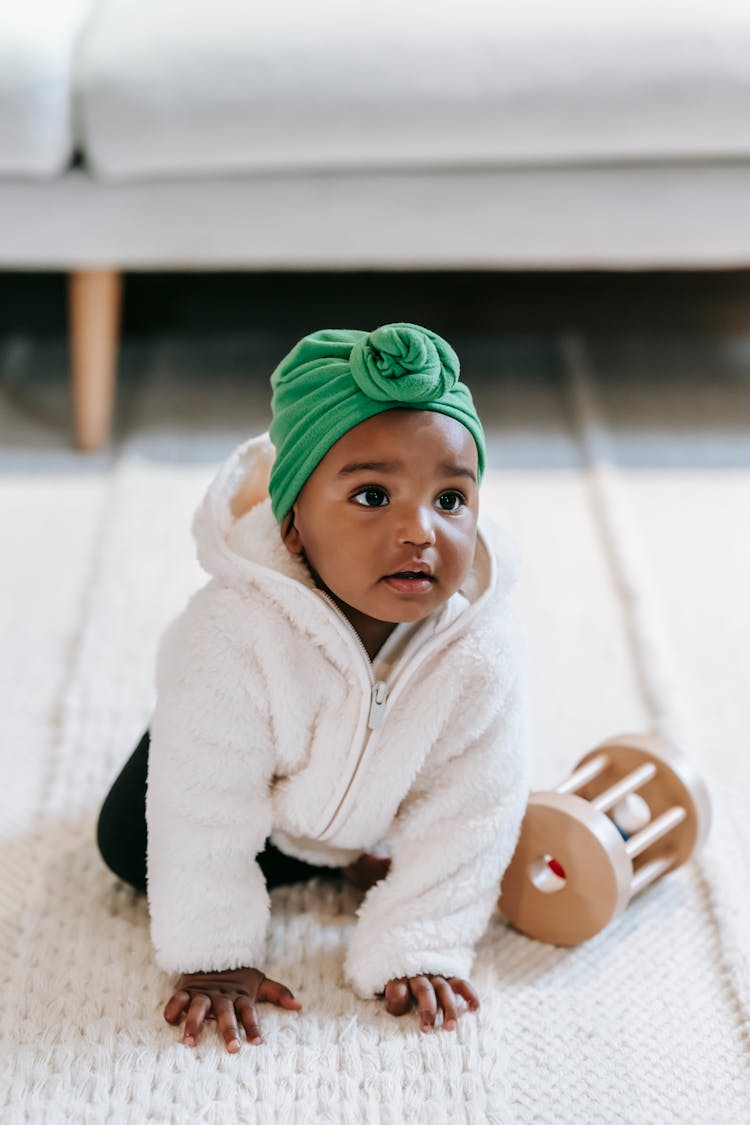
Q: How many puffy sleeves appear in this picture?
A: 2